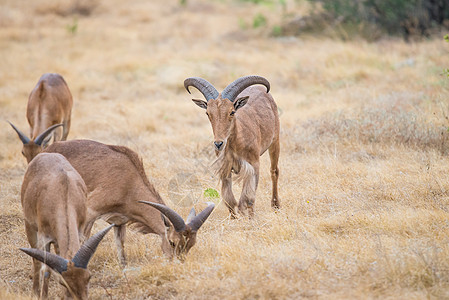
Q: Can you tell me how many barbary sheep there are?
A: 4